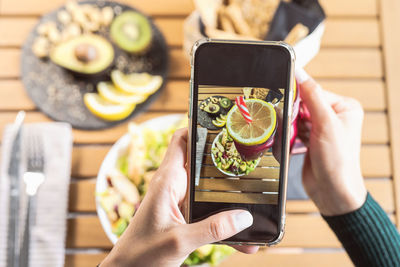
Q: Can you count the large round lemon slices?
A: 1